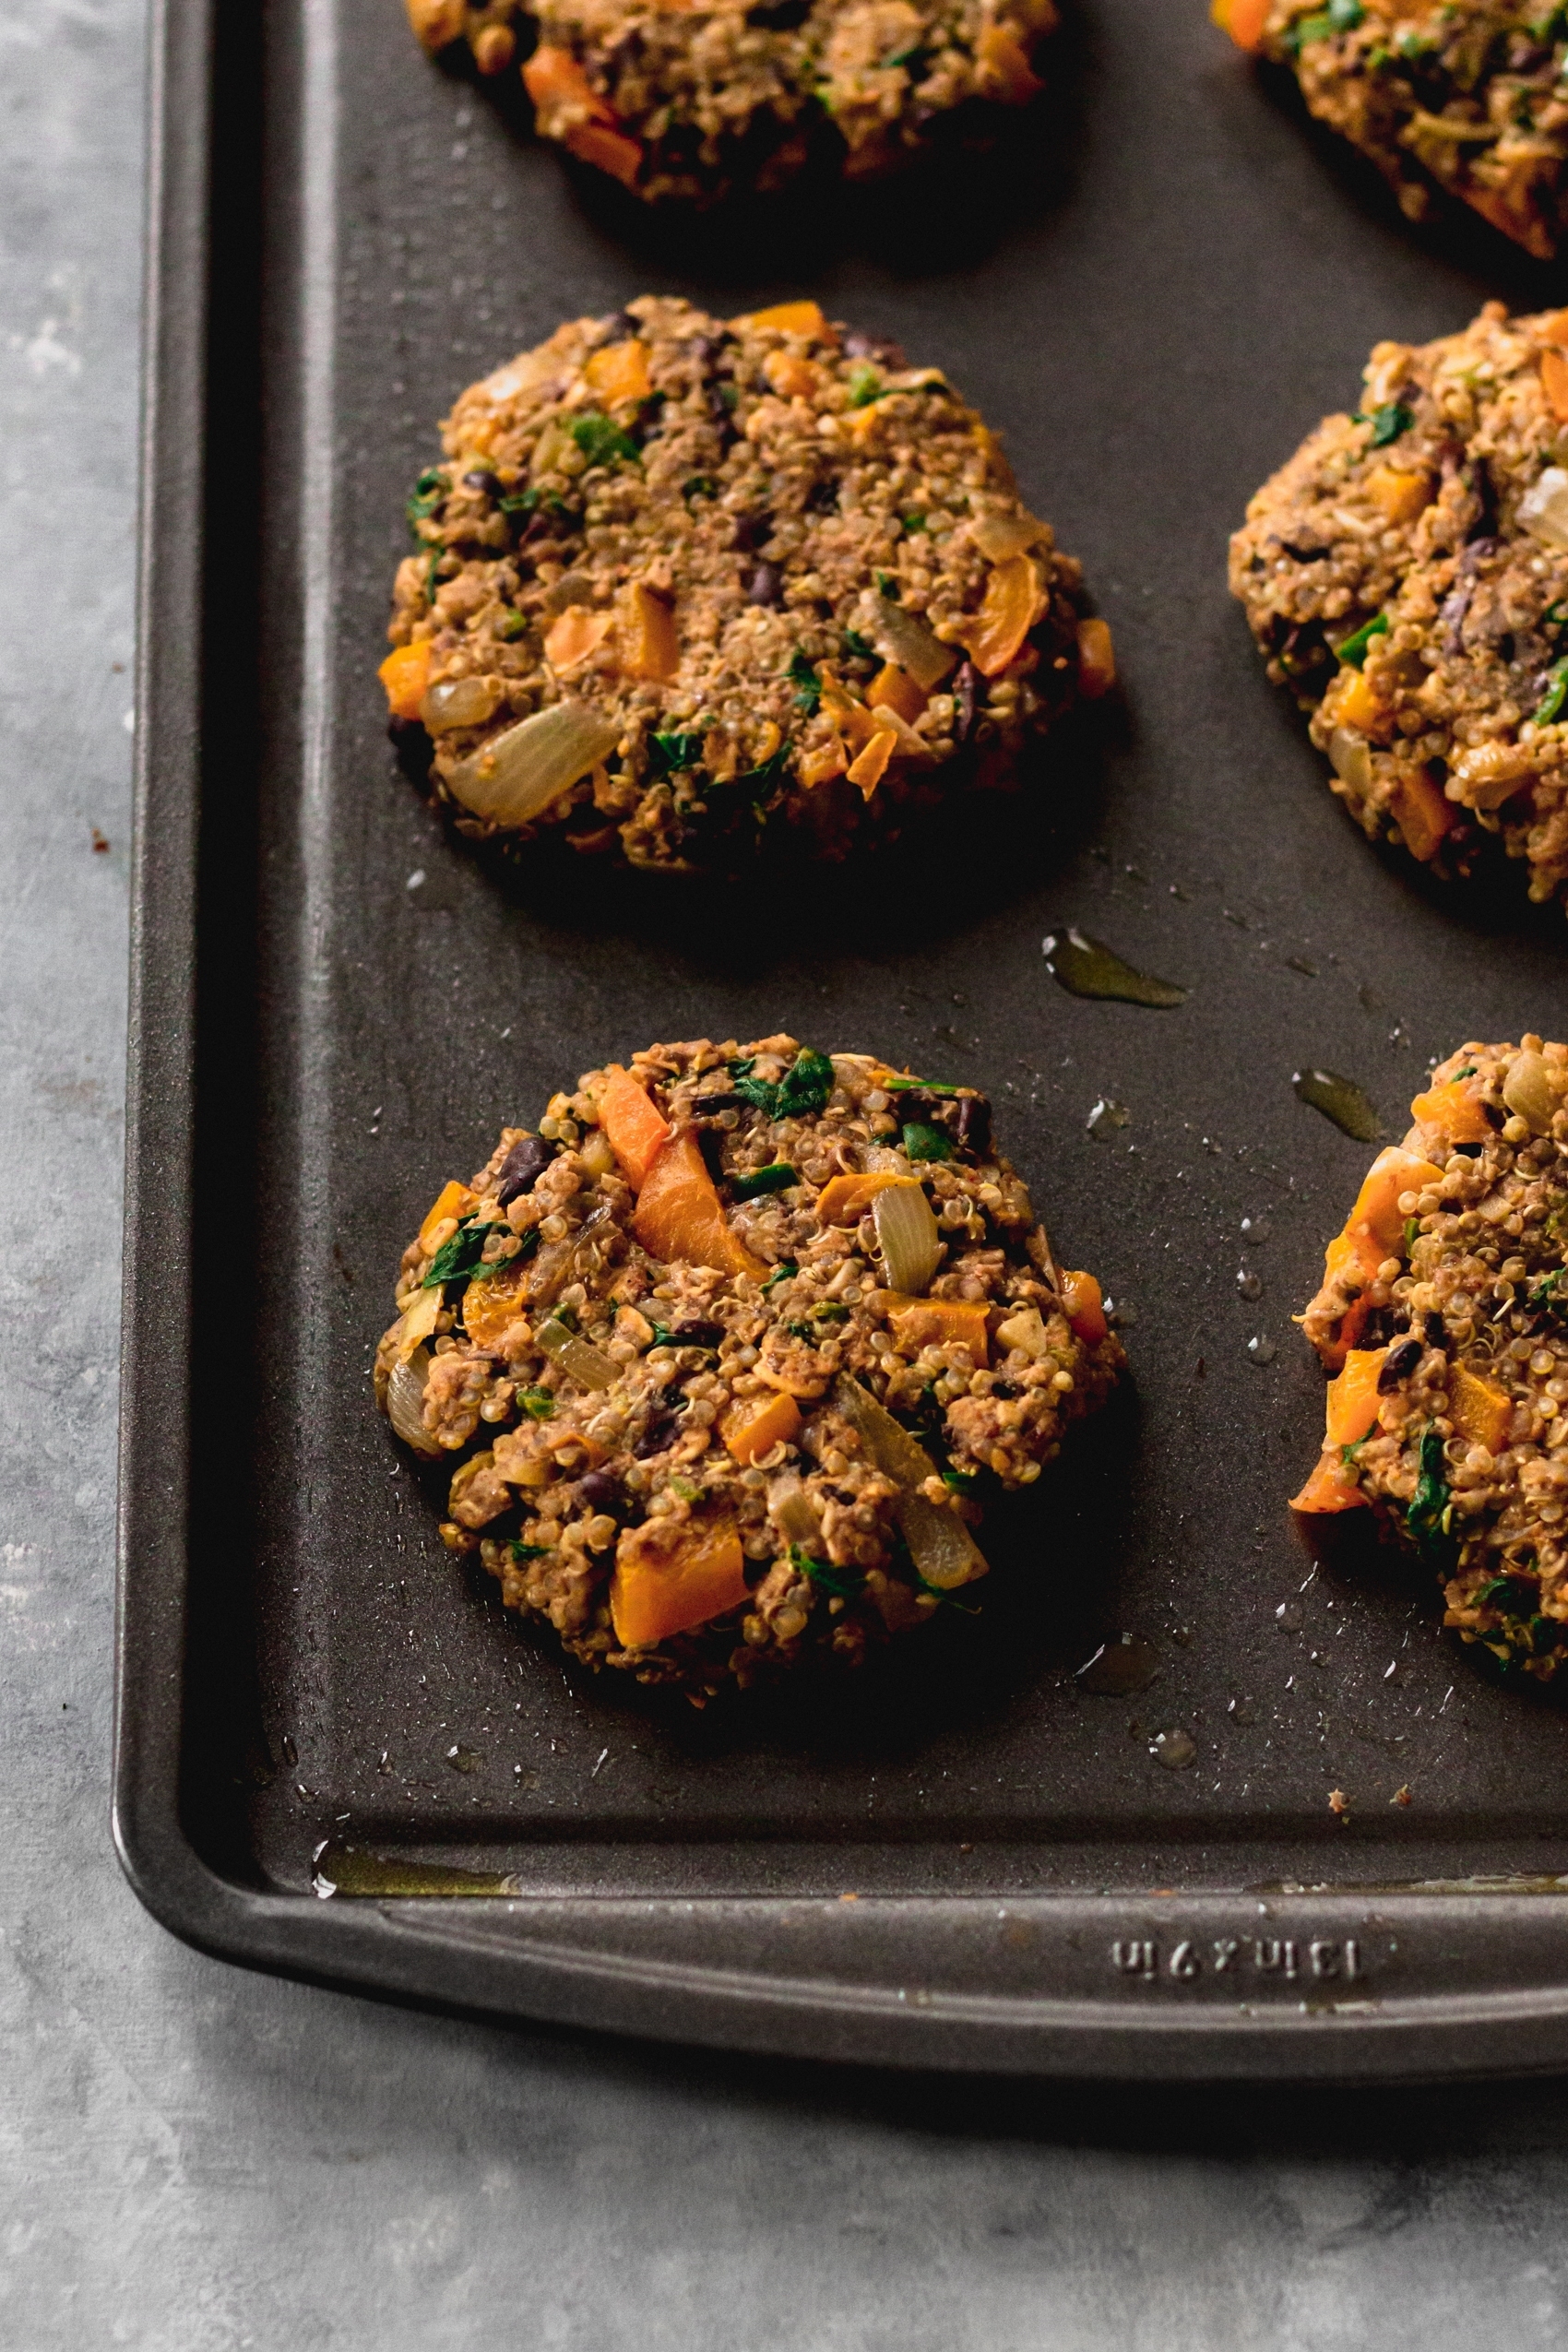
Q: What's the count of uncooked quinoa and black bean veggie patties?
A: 6